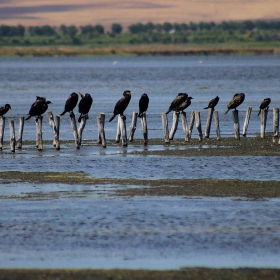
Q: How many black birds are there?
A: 12